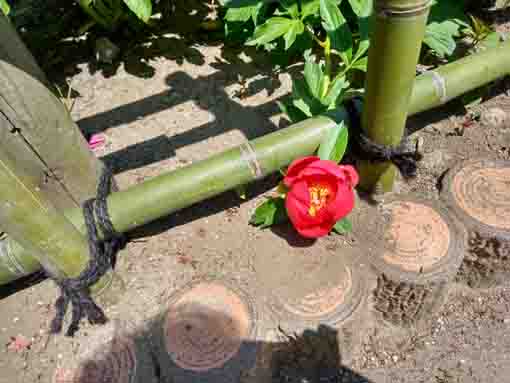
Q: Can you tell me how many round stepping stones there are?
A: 5